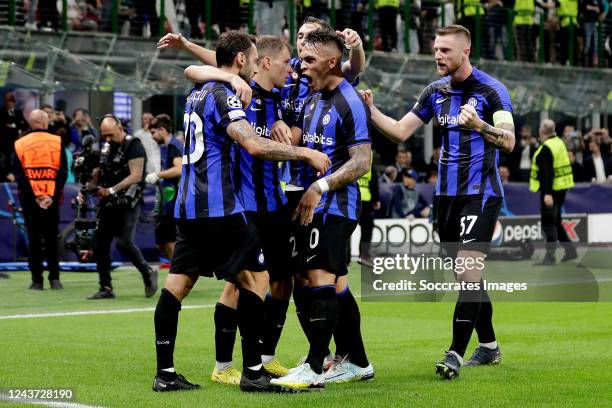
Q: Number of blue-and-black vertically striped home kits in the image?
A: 5